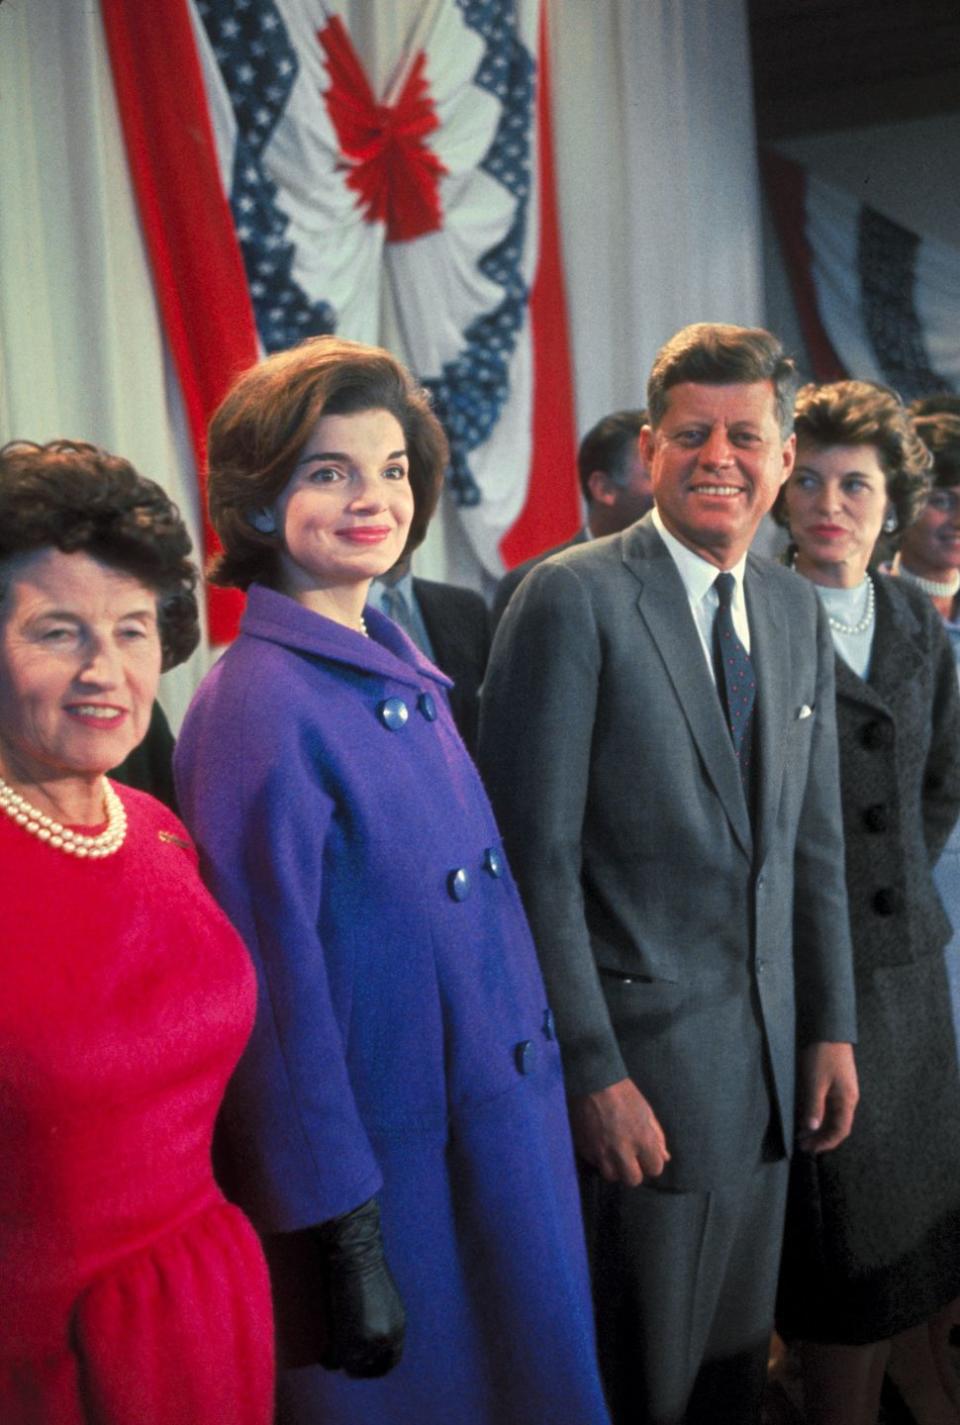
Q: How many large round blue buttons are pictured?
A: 6